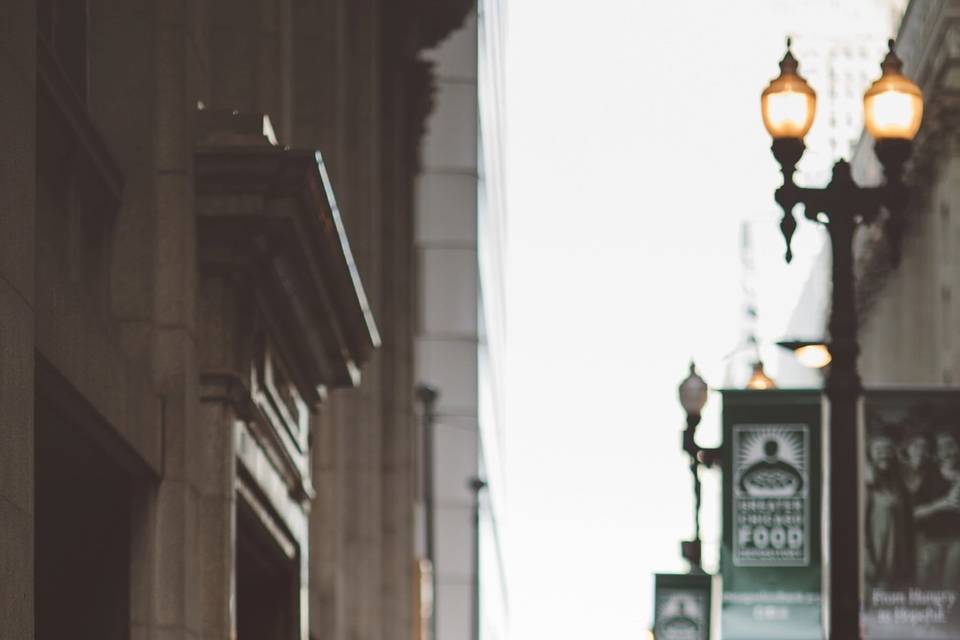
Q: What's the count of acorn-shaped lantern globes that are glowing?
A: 3